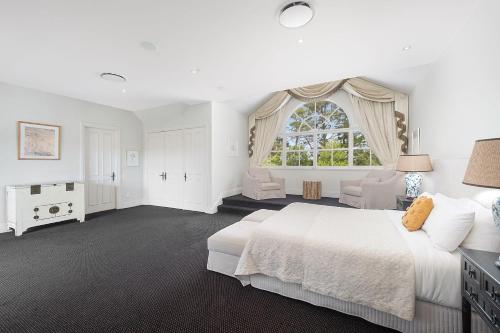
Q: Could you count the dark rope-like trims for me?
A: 2